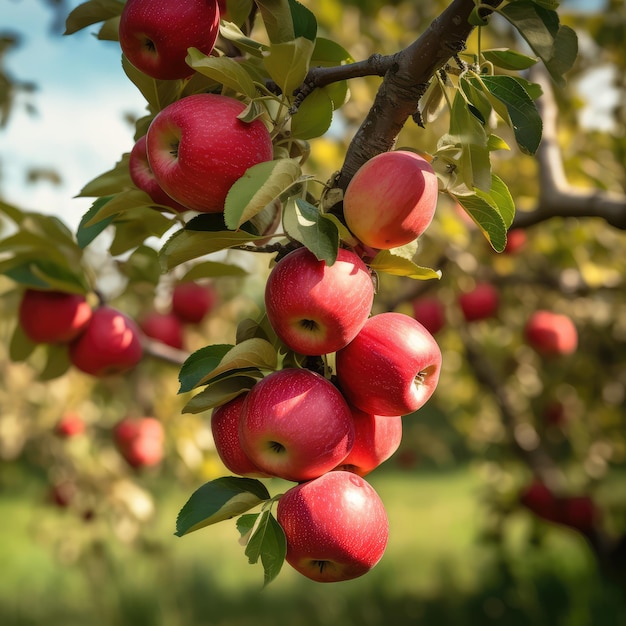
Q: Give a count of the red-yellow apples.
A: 1